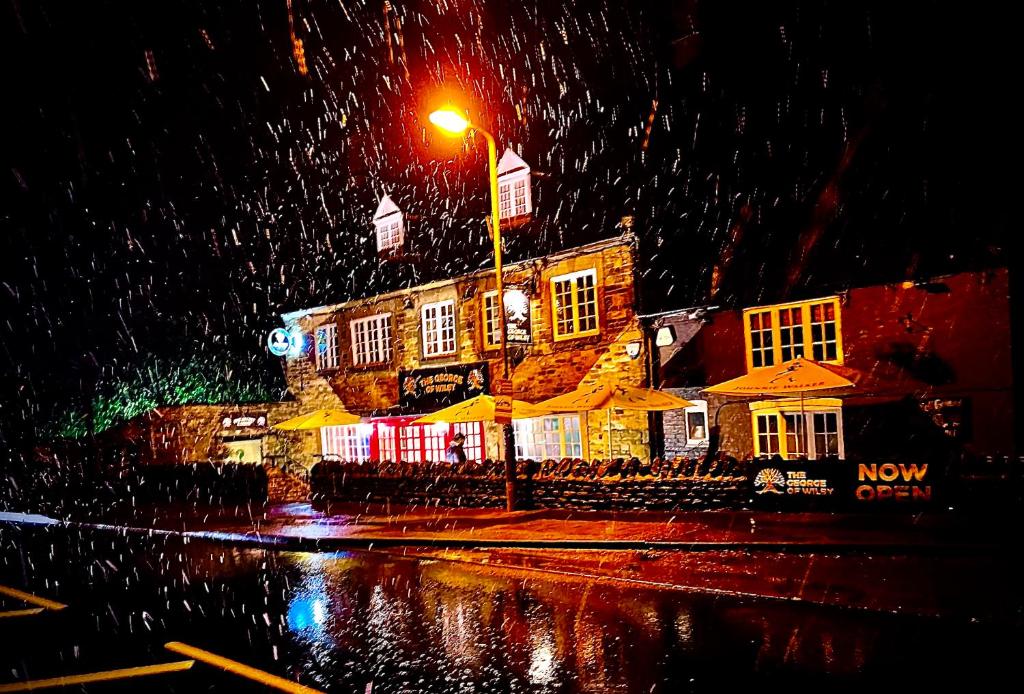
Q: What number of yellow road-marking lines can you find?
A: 4